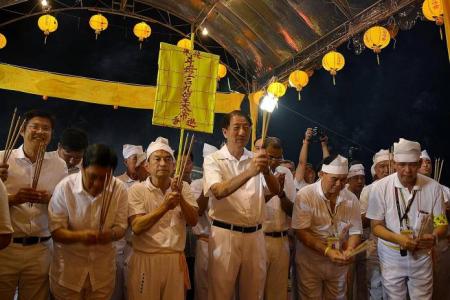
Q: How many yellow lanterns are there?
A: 11